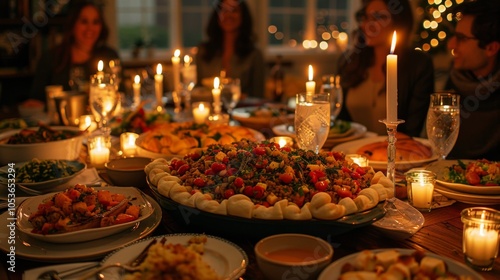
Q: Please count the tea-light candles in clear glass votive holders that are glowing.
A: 8